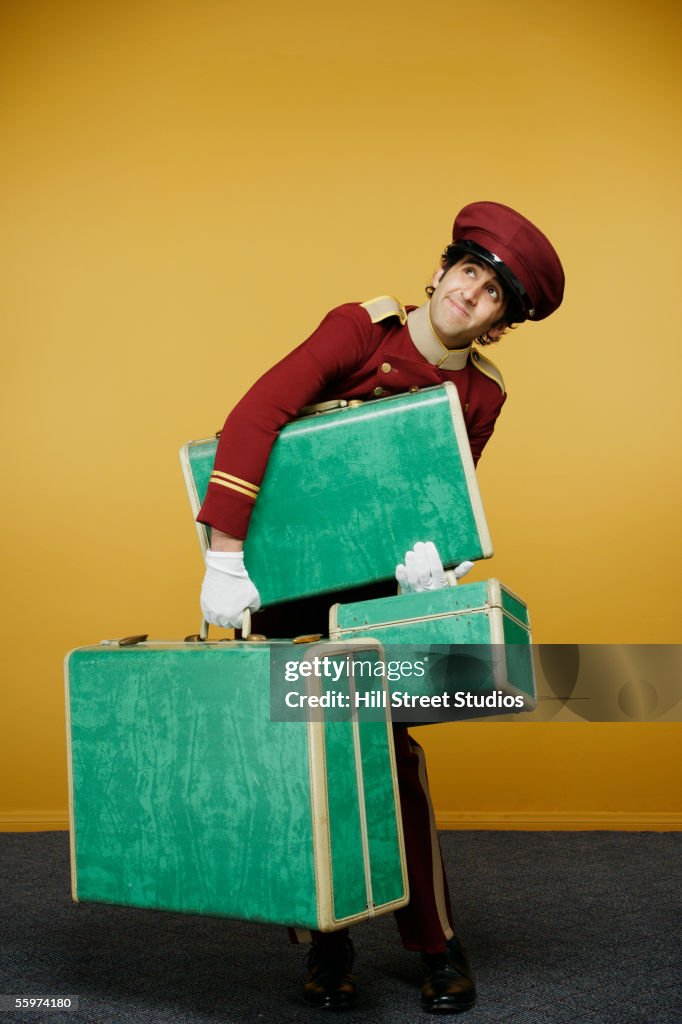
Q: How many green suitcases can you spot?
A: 3